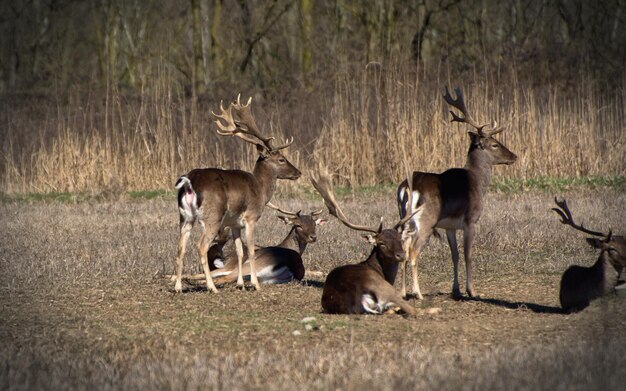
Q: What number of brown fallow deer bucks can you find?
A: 5